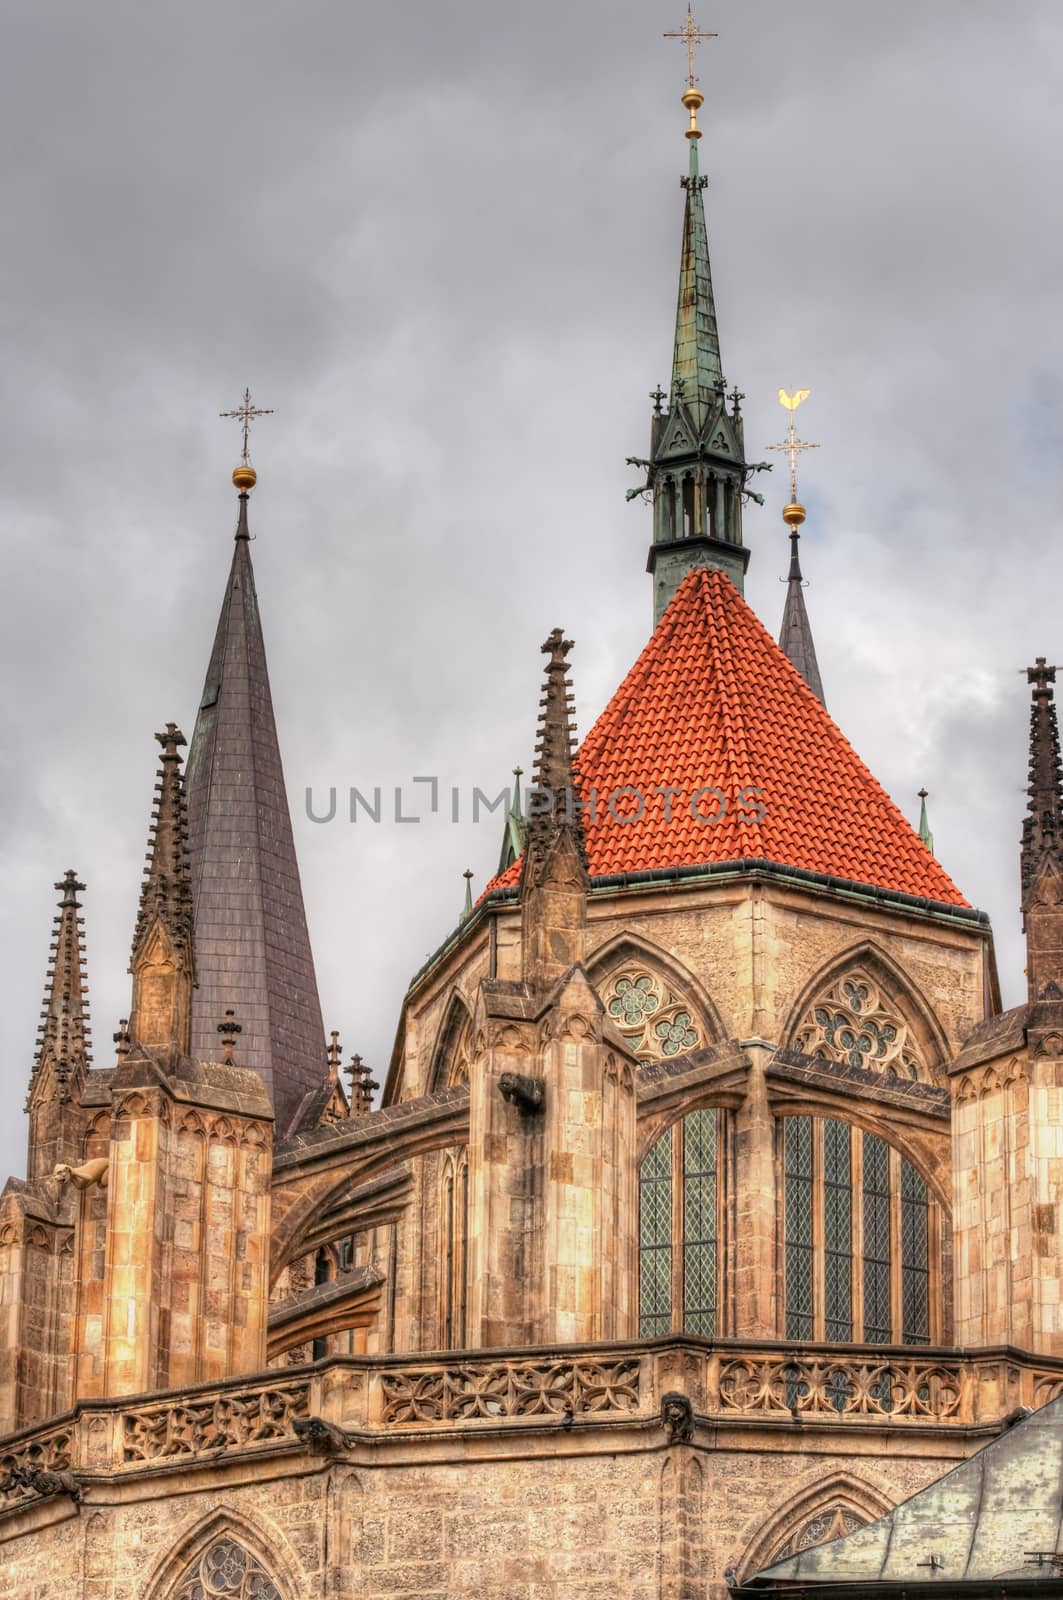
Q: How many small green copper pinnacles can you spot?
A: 3